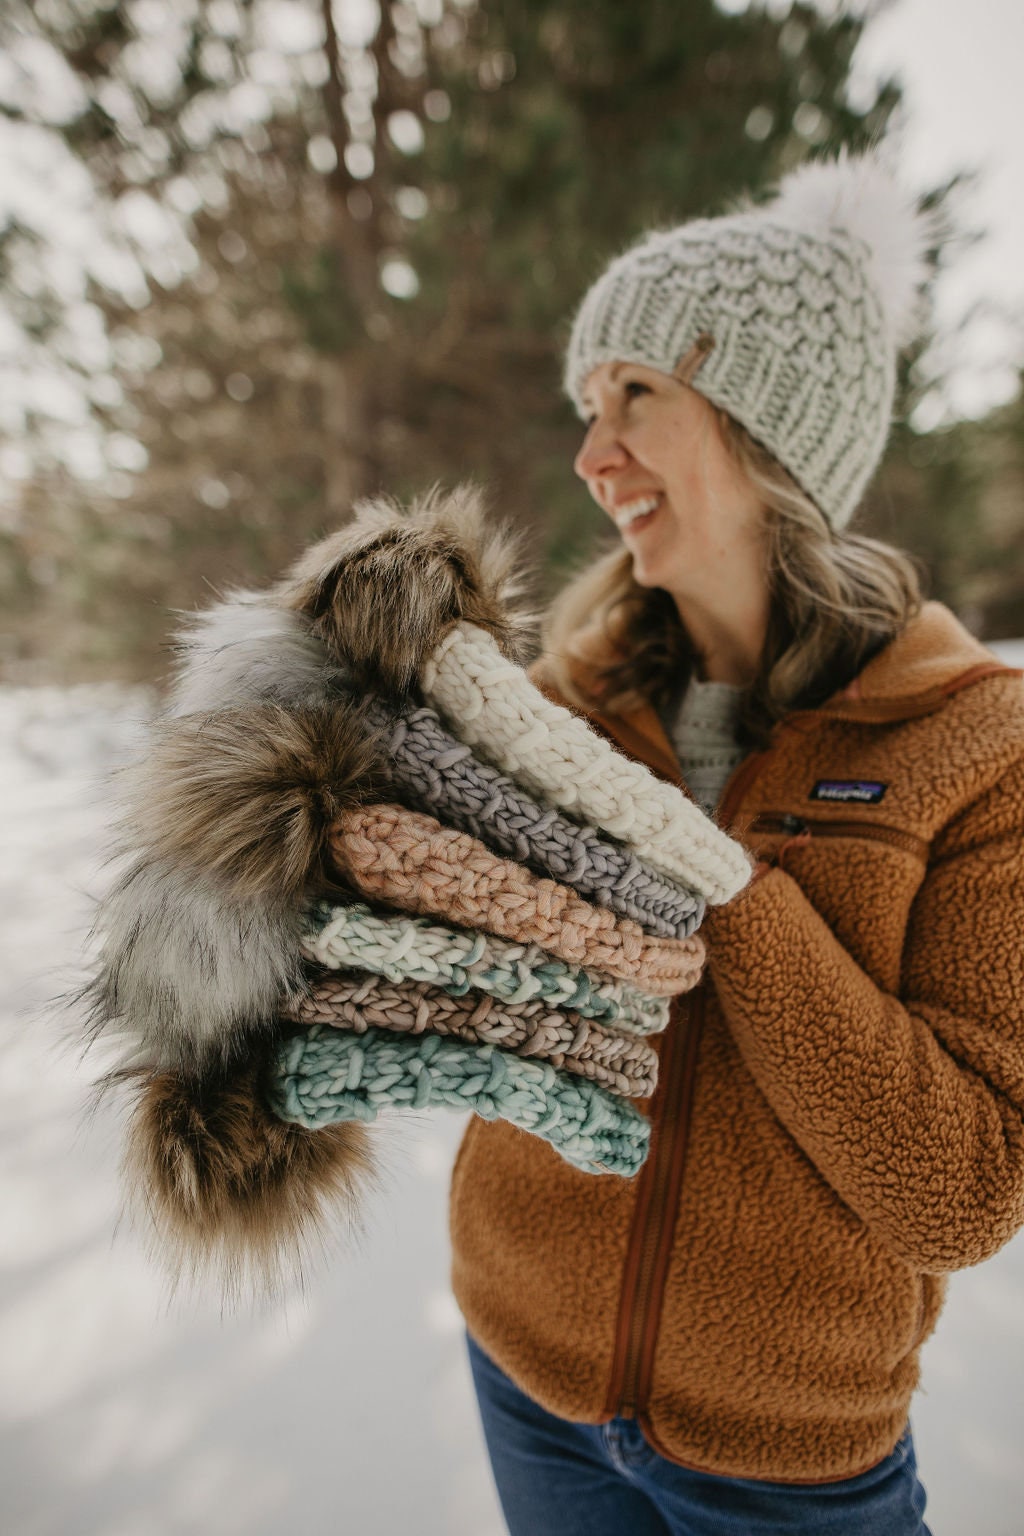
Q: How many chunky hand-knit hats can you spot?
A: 7